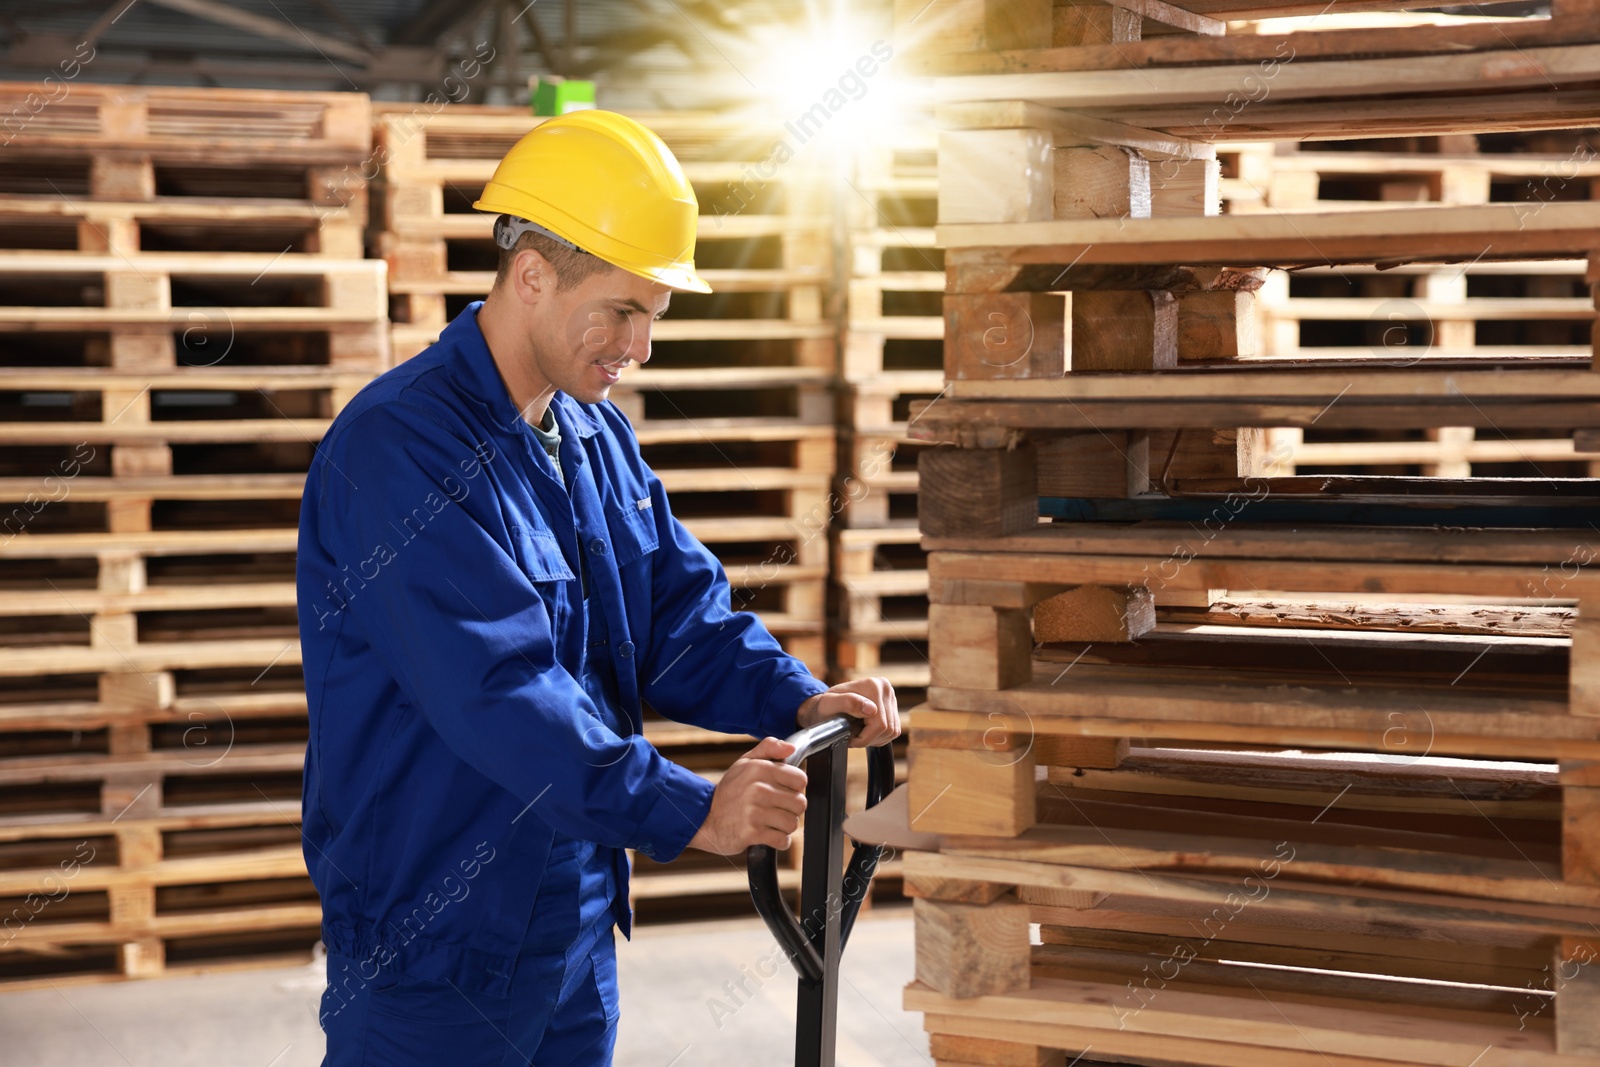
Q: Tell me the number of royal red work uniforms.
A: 0